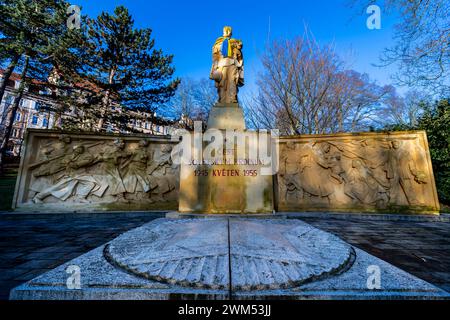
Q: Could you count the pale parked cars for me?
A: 0